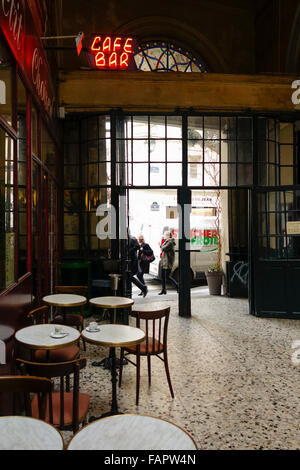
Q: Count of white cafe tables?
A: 6